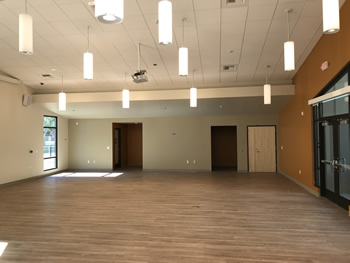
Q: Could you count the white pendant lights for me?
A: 11